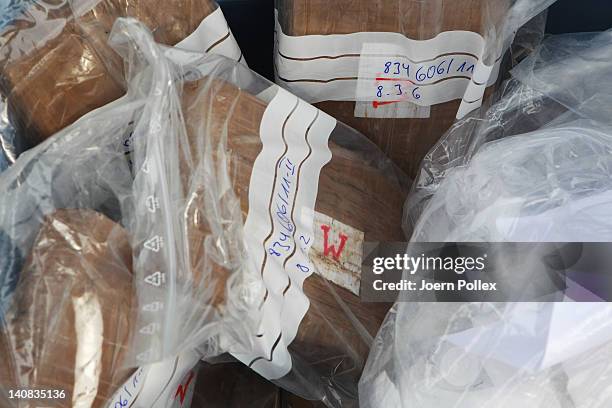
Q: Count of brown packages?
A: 4